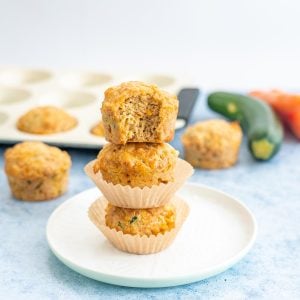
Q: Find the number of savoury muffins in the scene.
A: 7